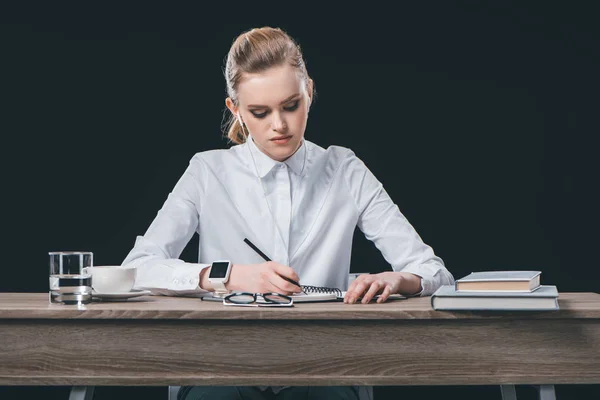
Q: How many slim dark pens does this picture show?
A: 1